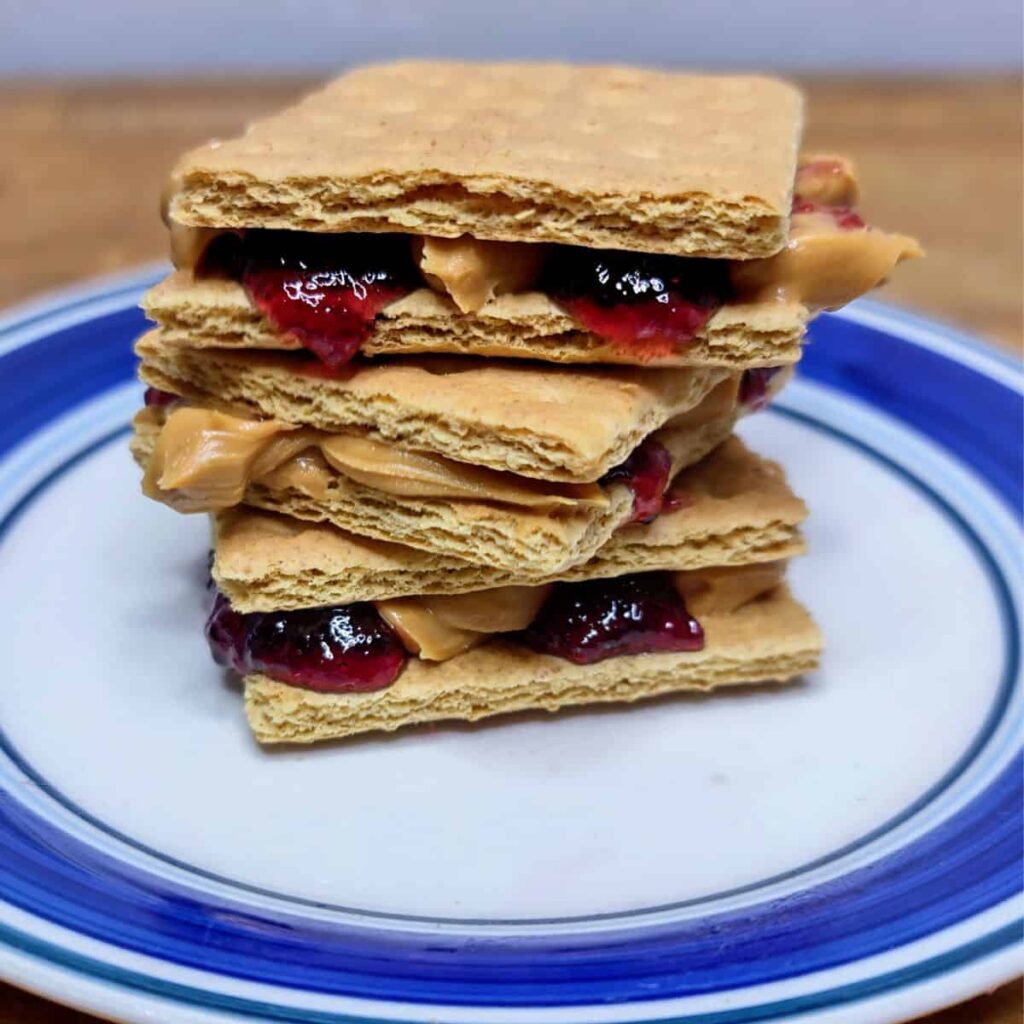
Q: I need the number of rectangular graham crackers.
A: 6